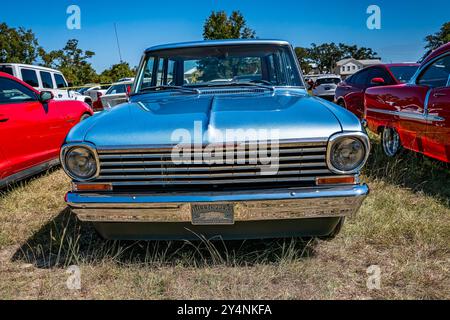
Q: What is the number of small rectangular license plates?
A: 1